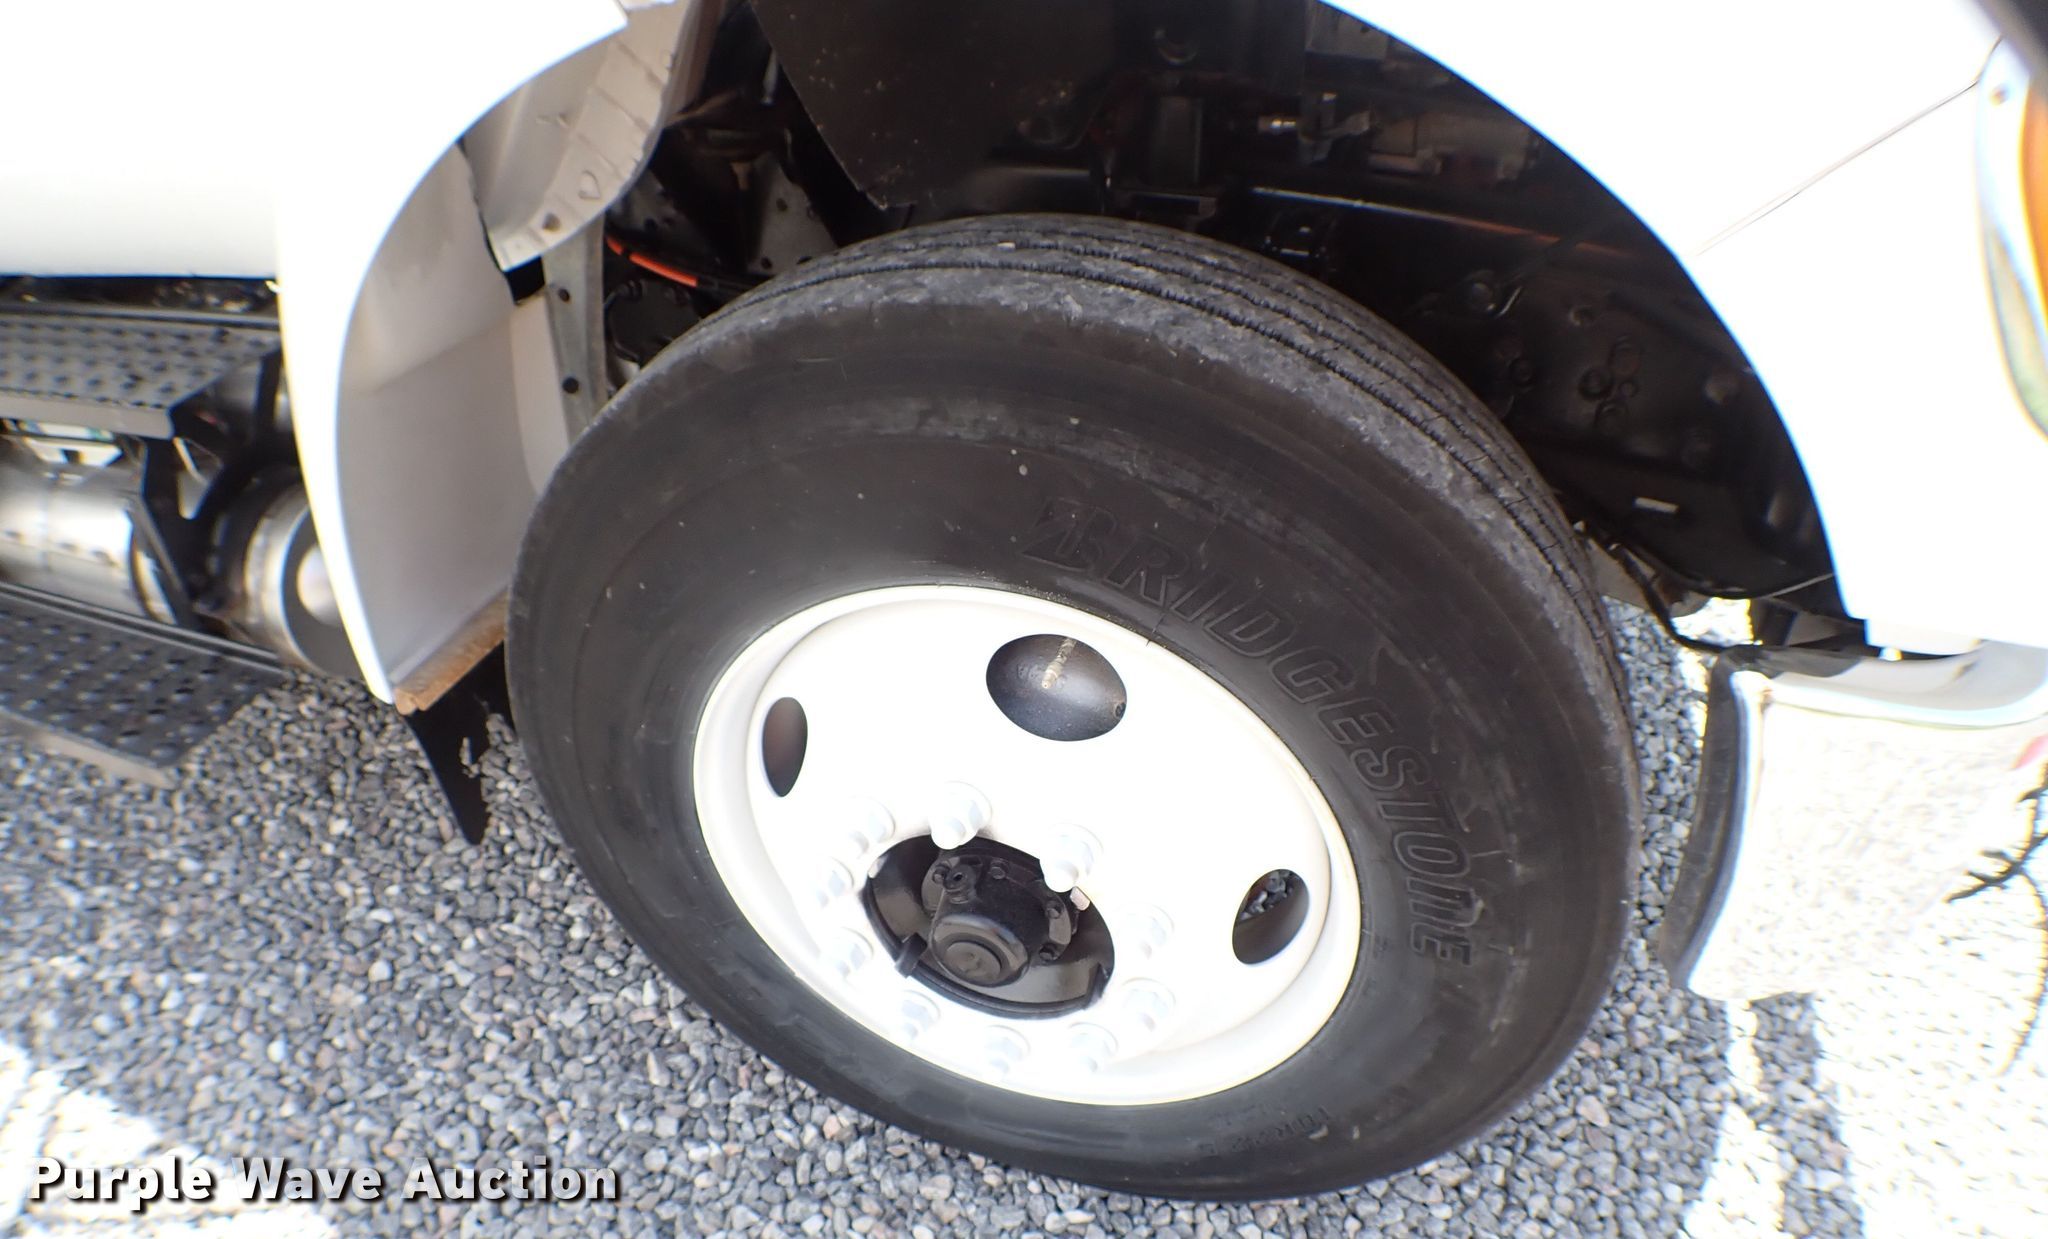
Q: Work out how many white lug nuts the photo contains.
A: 10